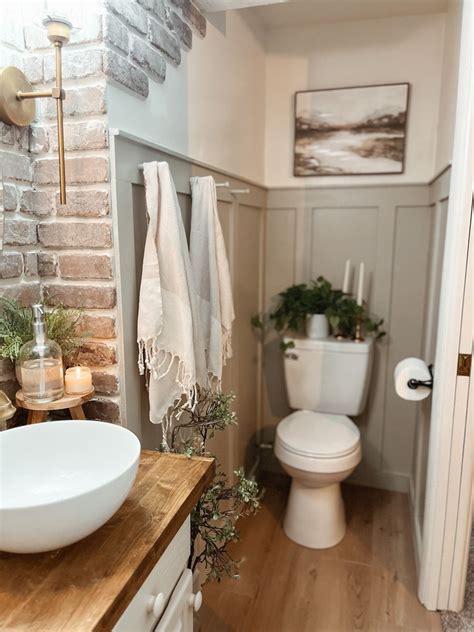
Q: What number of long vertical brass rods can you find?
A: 1